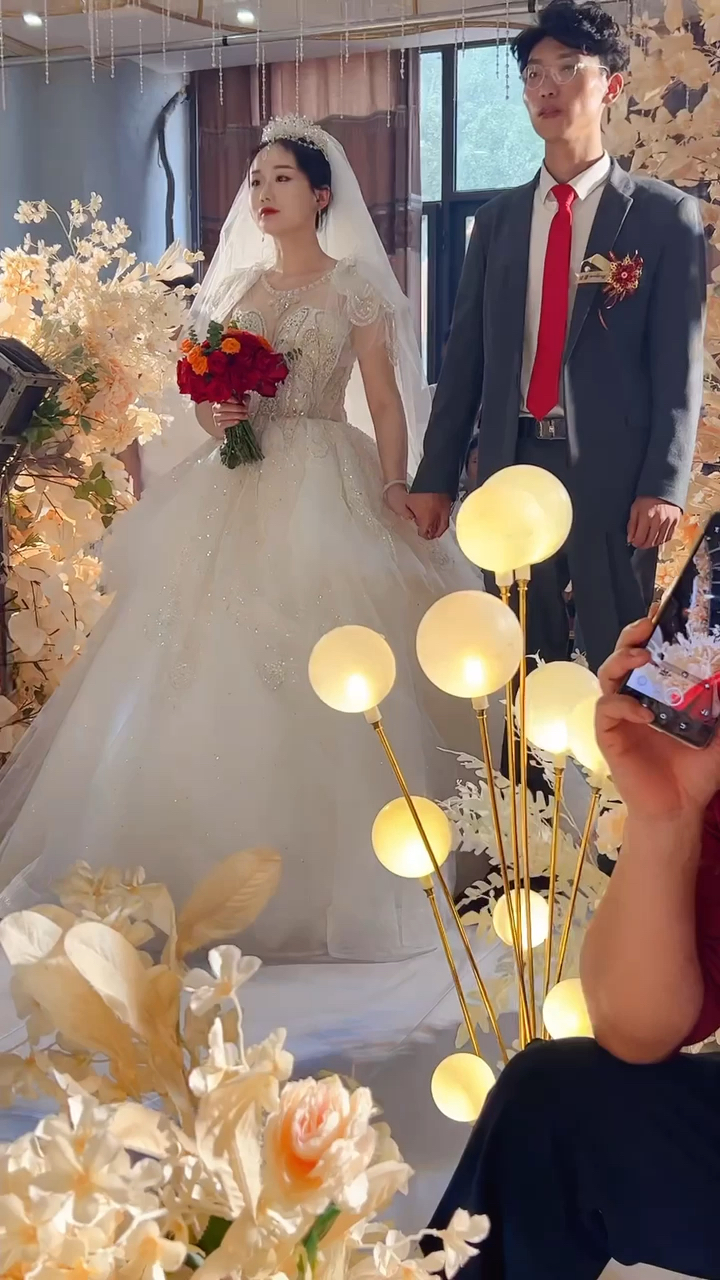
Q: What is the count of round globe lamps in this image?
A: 10